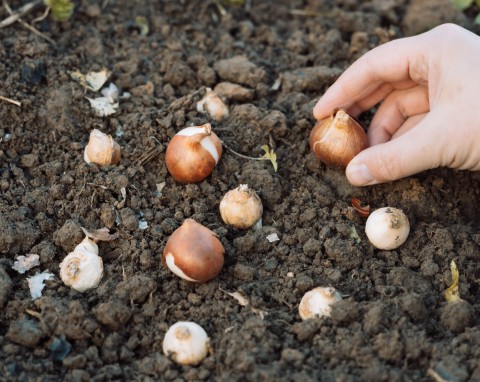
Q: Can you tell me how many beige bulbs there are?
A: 7